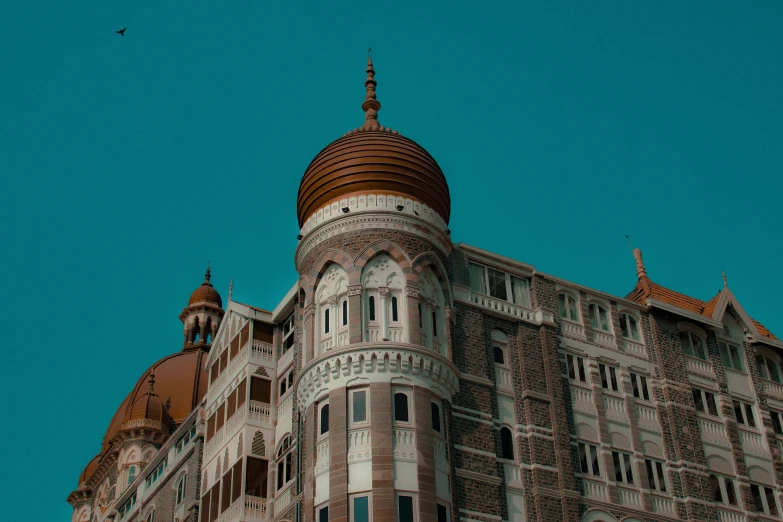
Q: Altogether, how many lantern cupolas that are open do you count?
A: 1